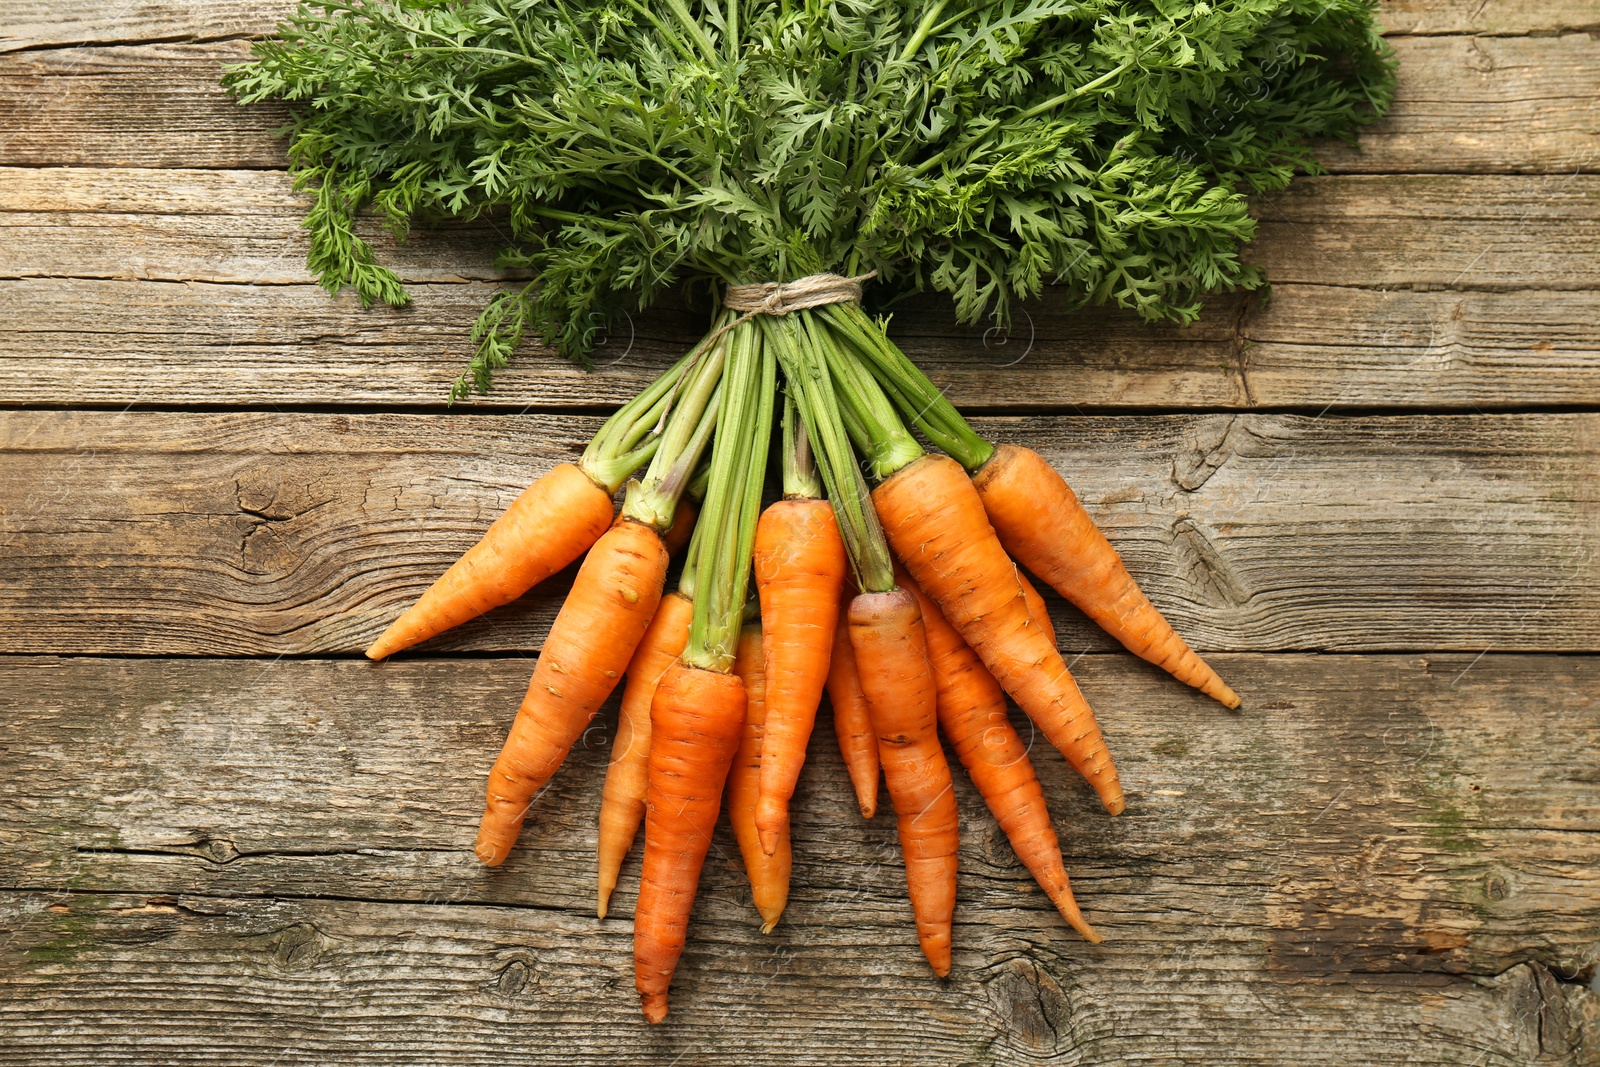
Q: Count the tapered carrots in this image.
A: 11